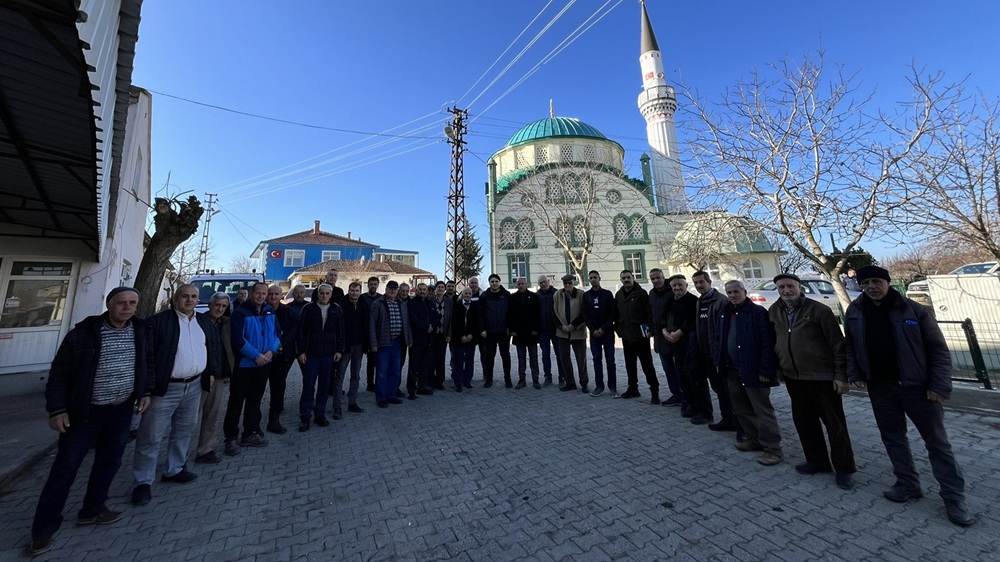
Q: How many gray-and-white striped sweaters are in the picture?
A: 1